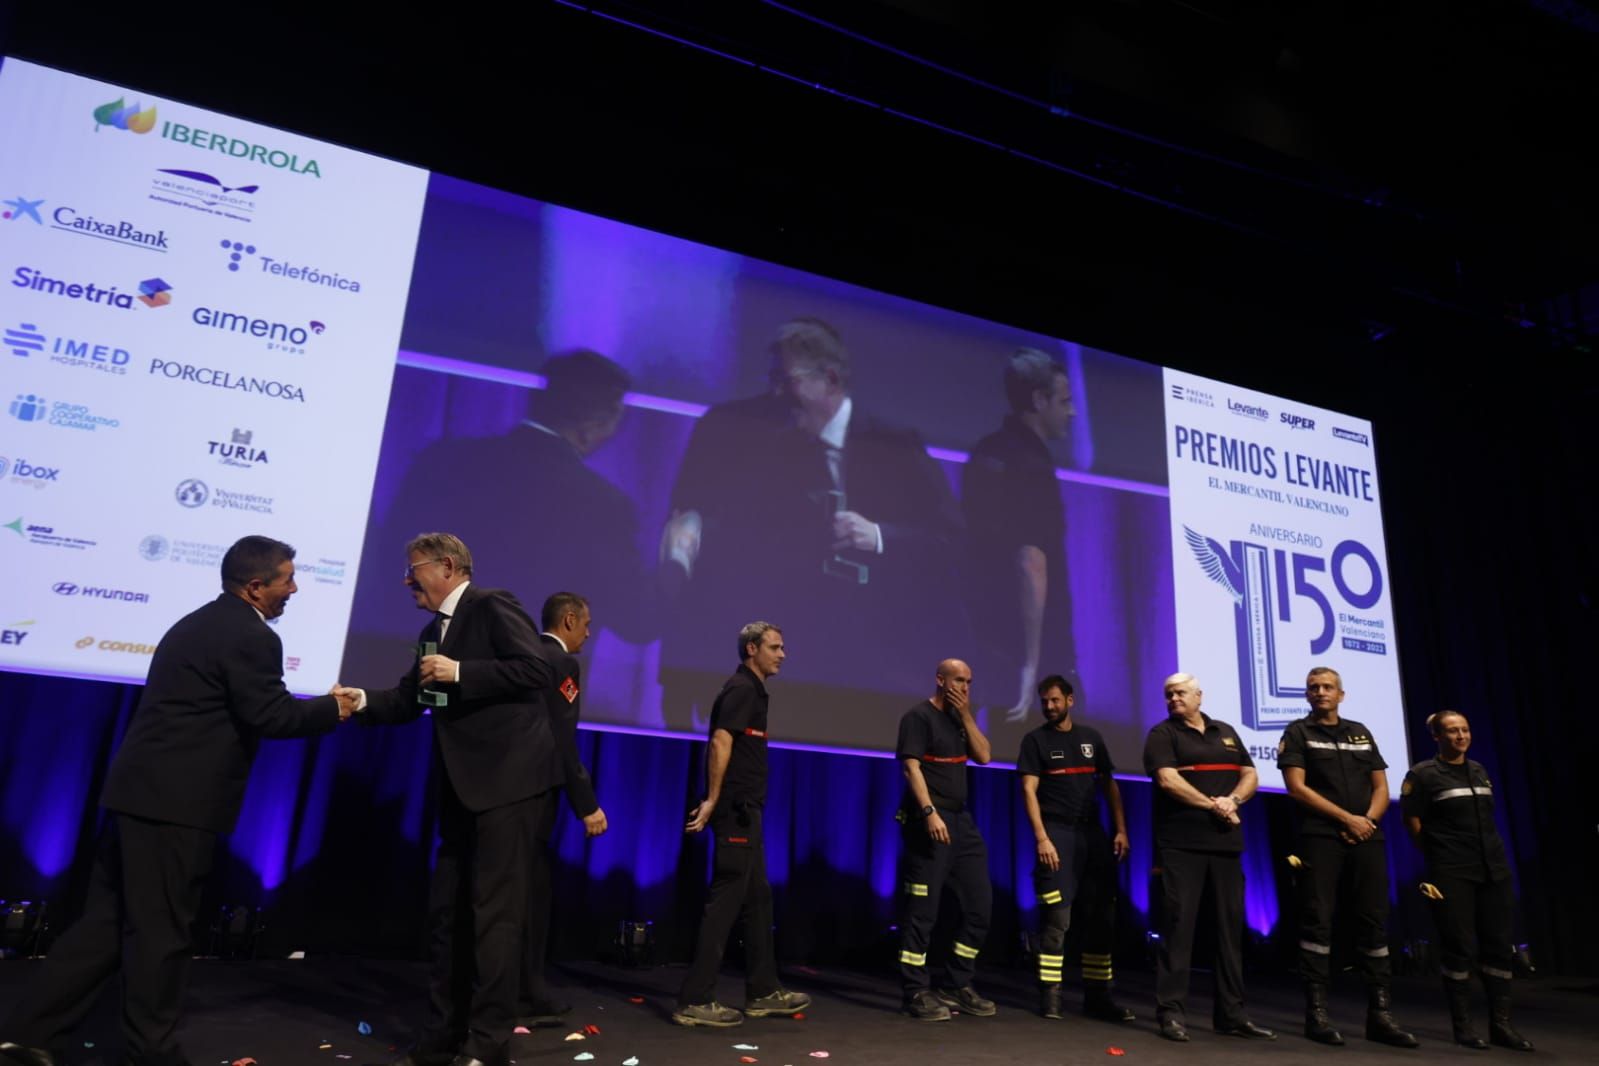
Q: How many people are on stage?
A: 9